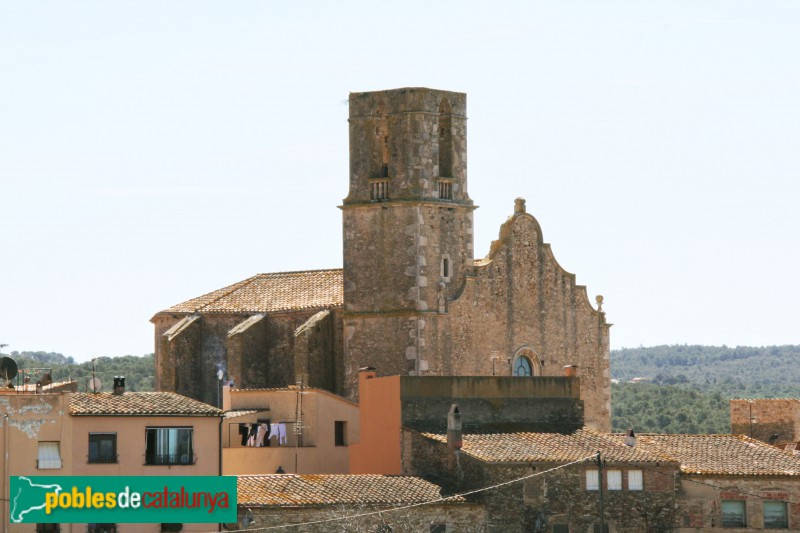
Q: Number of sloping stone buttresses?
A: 3